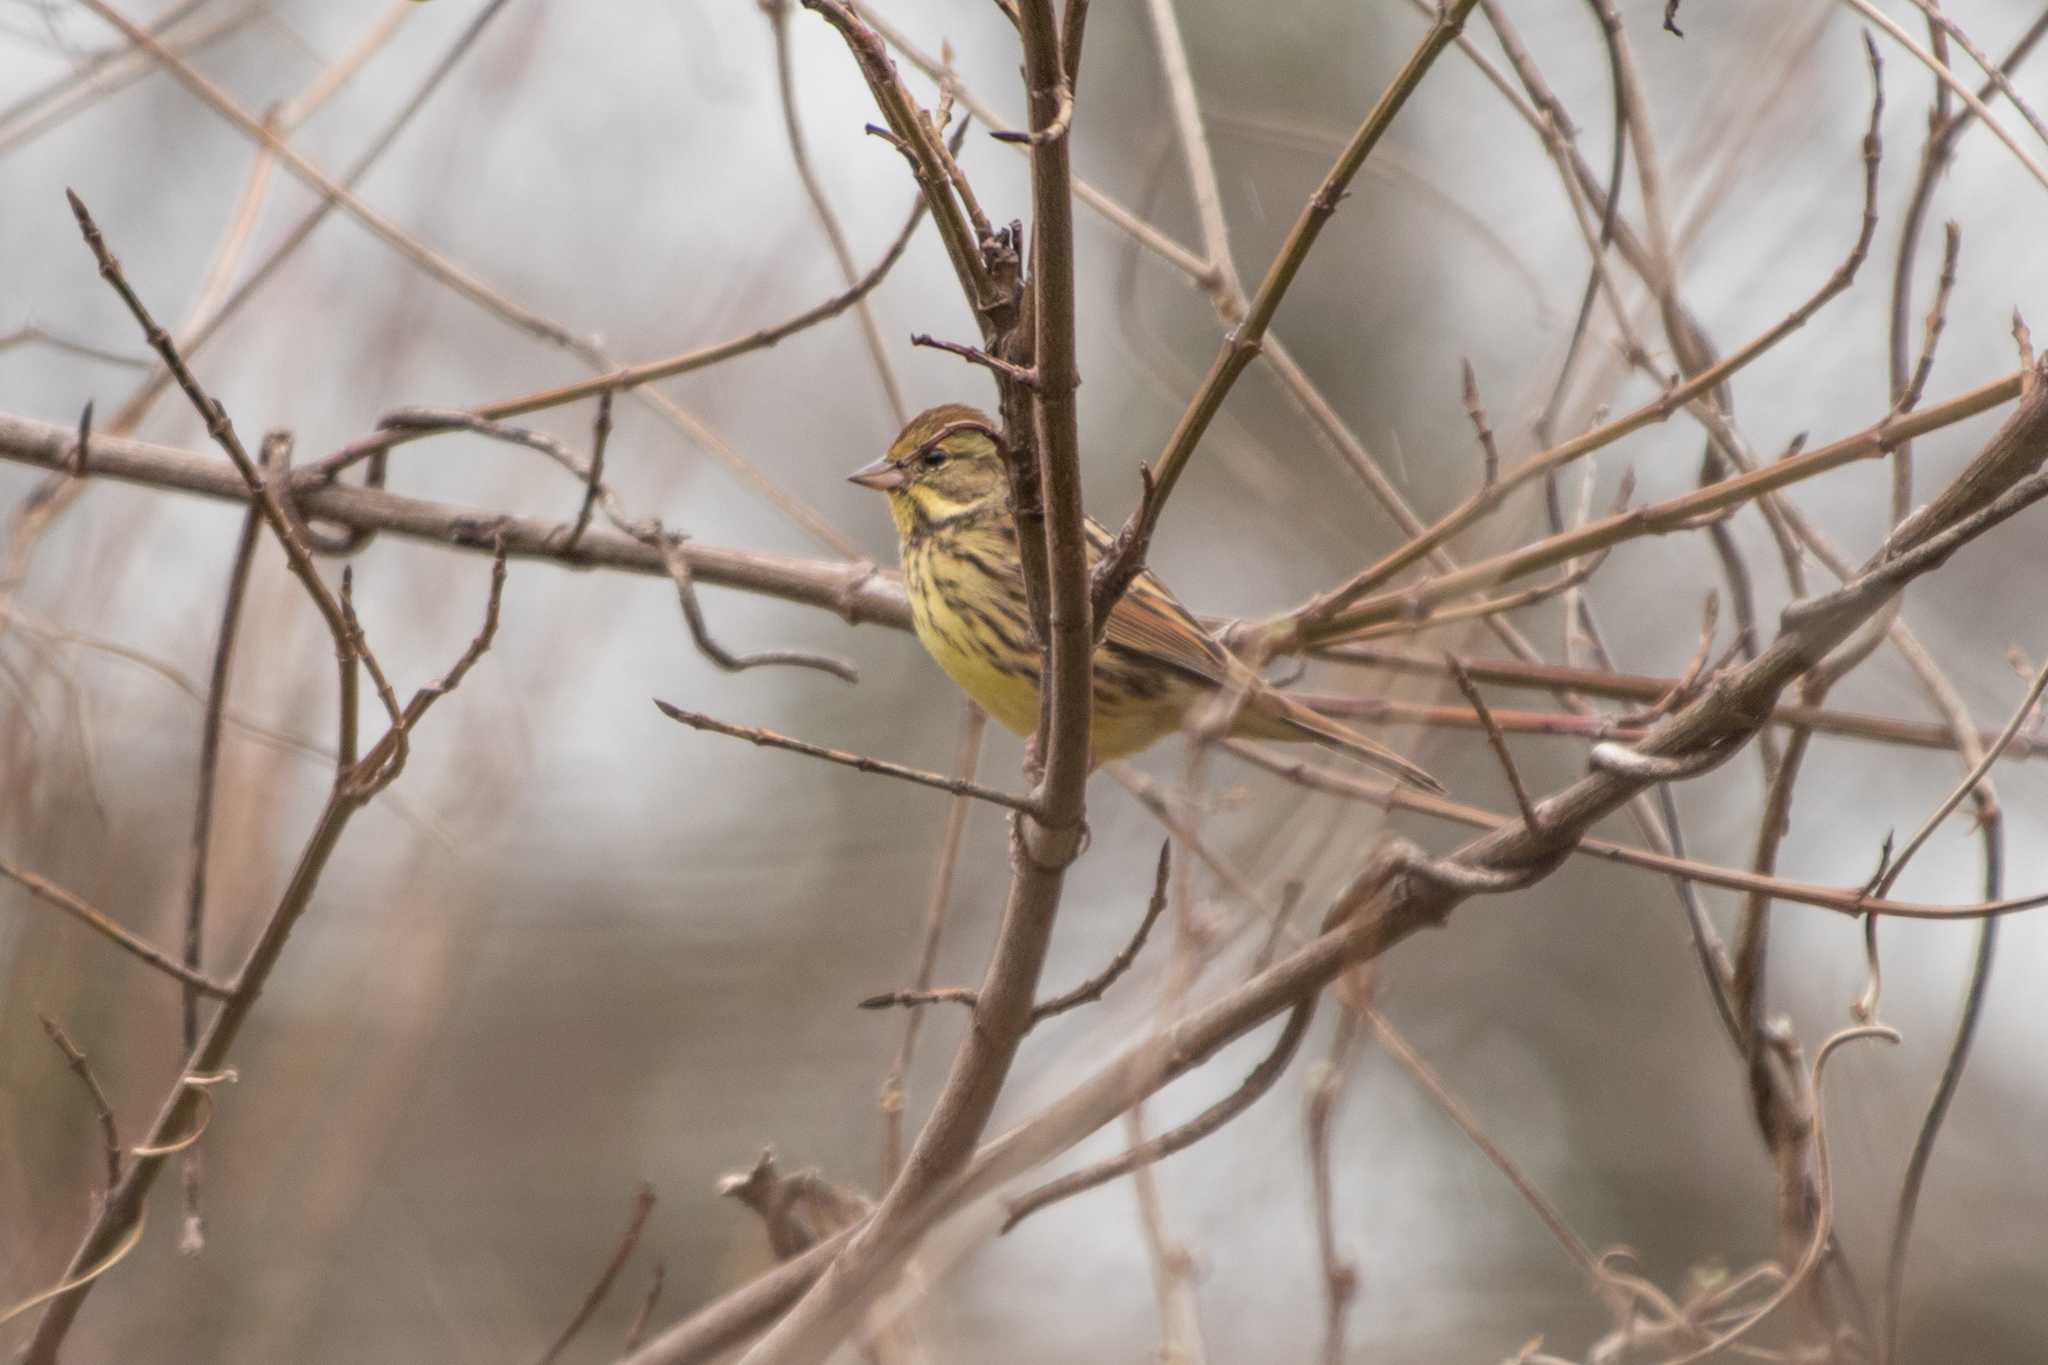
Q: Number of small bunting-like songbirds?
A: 1